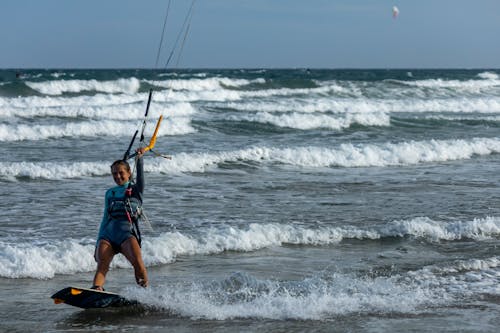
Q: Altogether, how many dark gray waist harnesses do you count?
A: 1